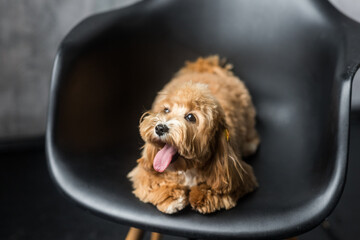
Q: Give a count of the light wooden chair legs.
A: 2